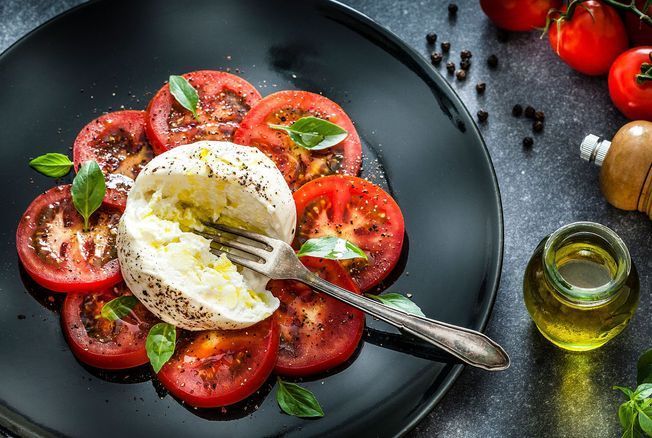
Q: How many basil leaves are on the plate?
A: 9